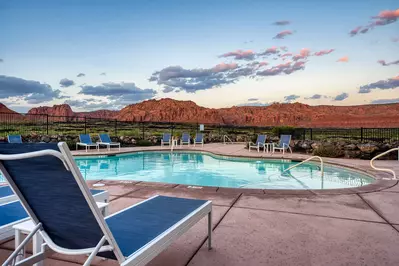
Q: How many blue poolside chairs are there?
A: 11